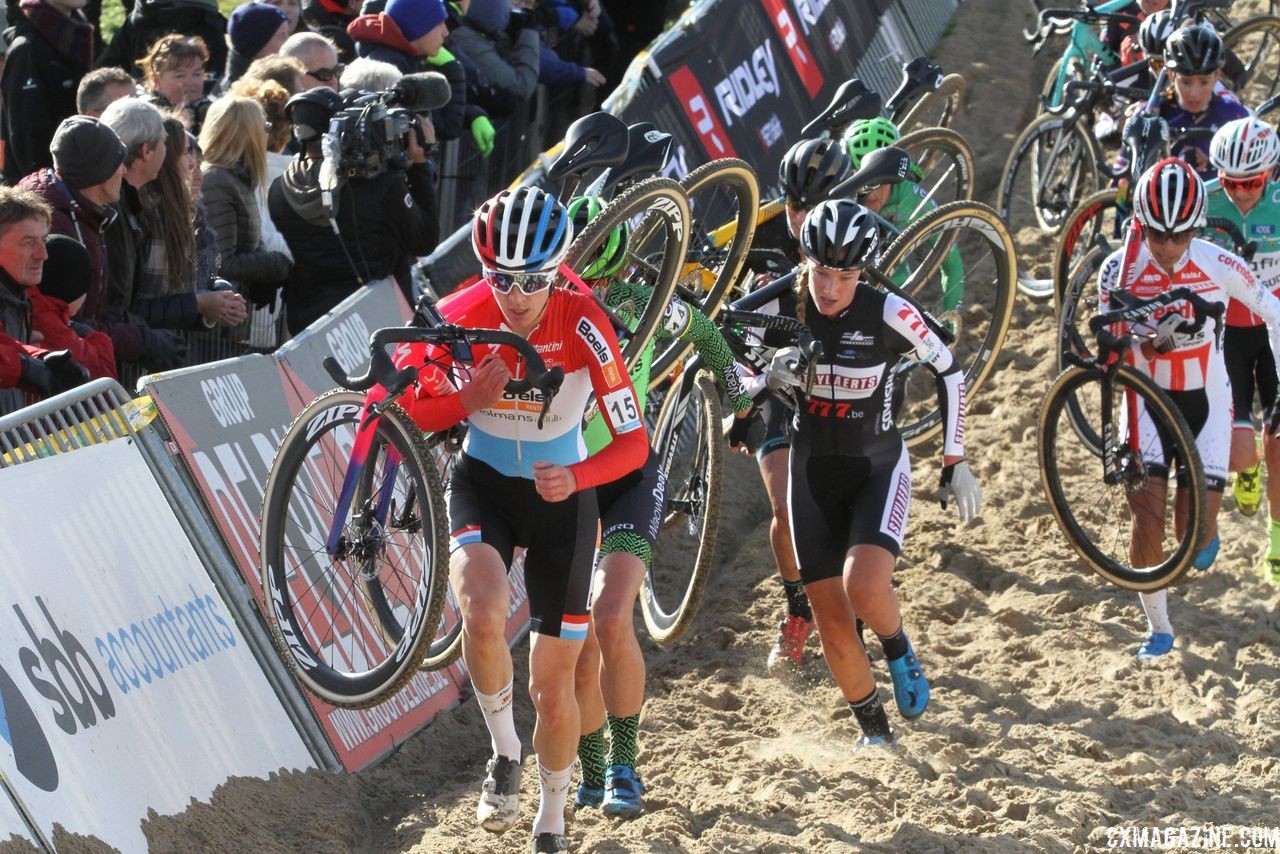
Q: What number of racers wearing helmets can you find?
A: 9